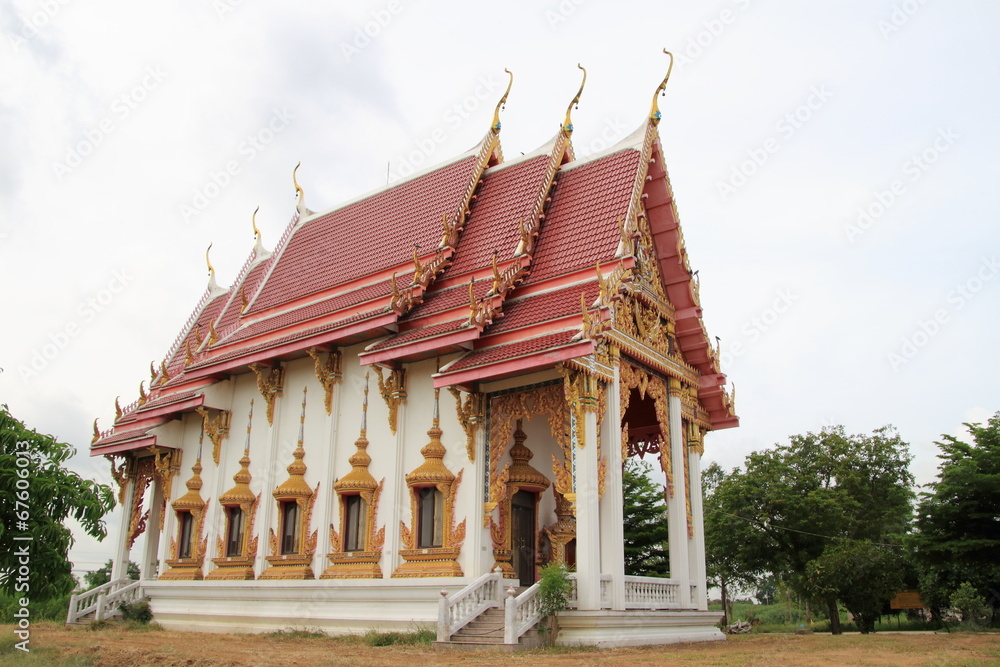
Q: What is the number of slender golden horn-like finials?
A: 6